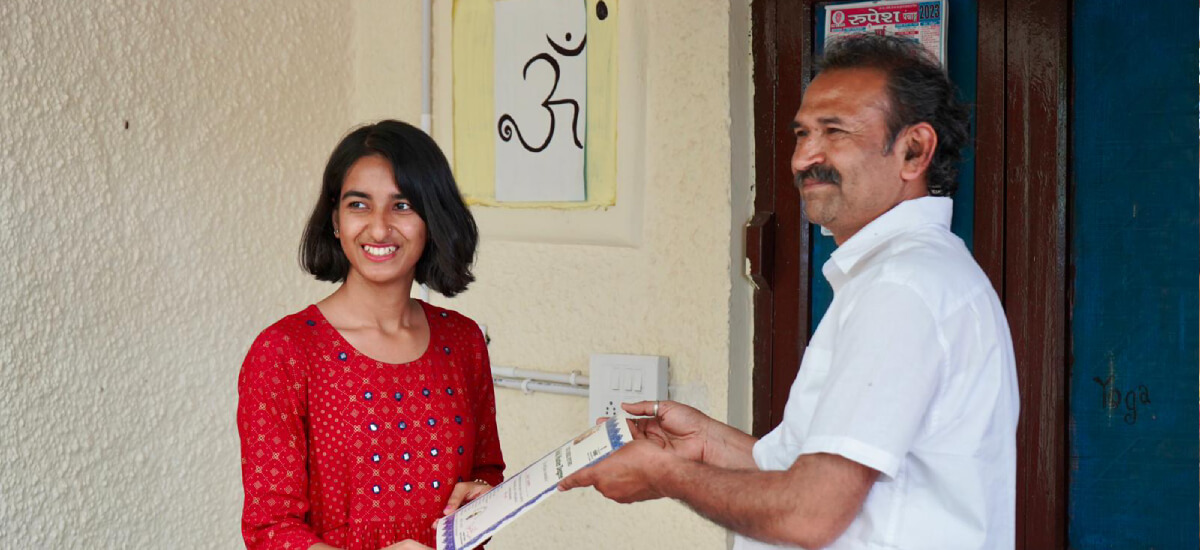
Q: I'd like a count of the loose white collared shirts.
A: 1